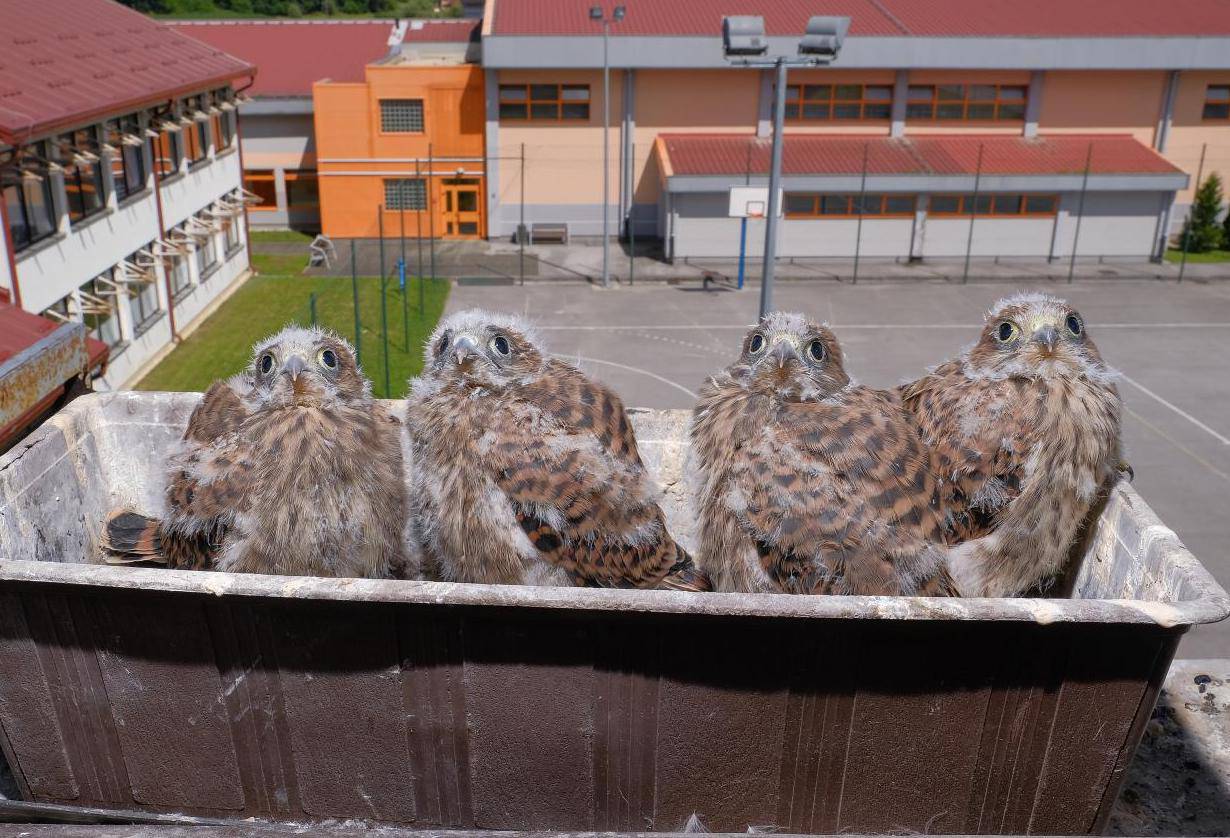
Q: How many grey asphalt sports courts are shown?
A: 1